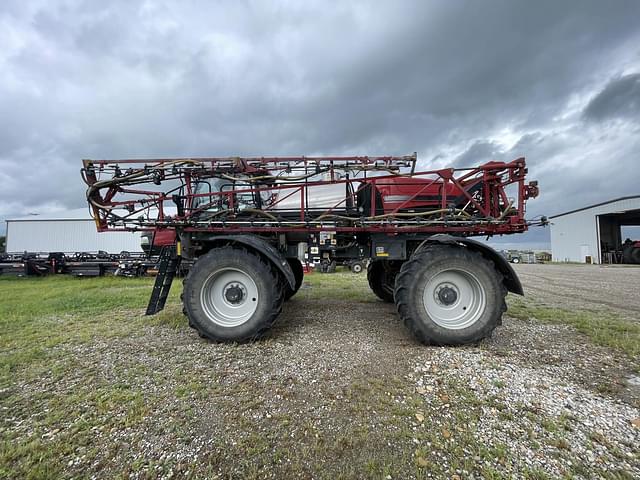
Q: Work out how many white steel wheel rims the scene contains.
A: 2